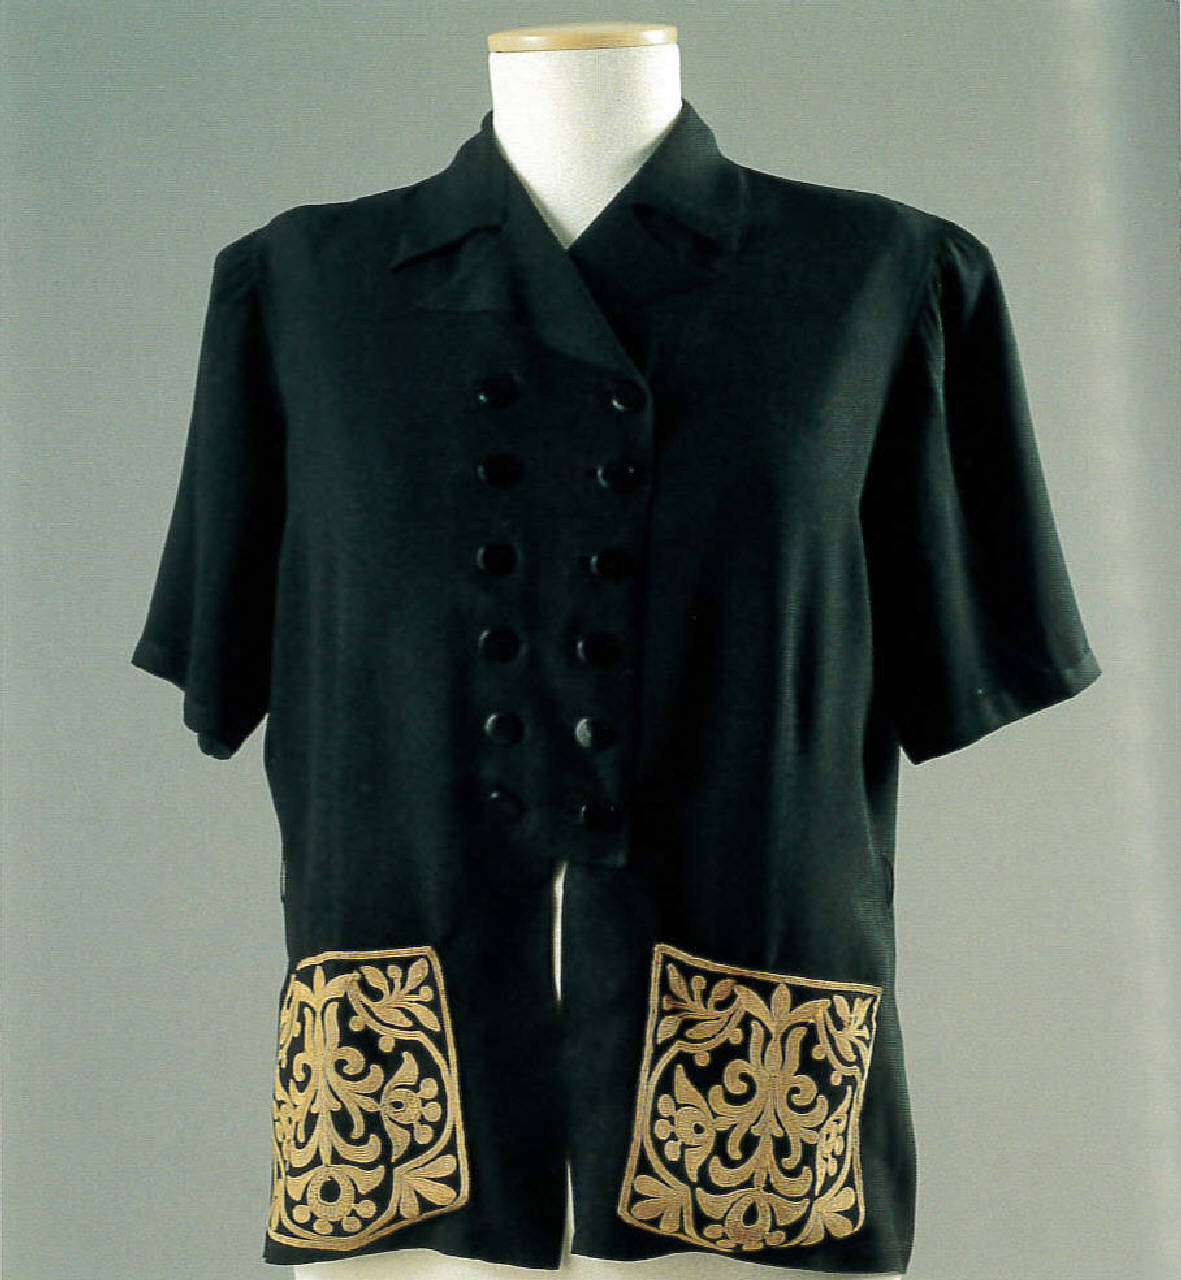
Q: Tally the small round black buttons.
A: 12